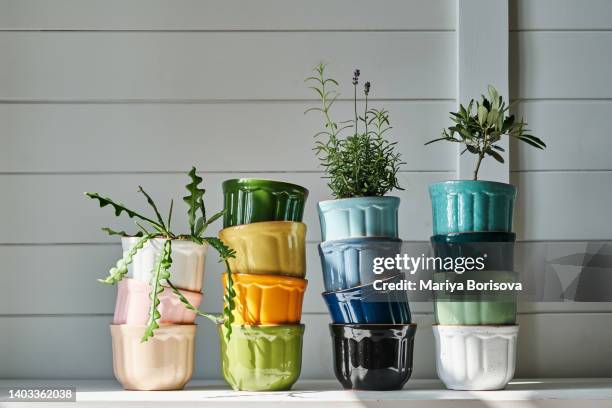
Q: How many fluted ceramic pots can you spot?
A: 15